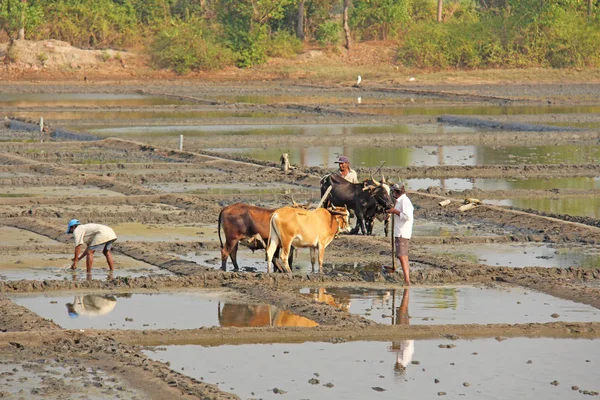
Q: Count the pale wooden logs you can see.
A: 3